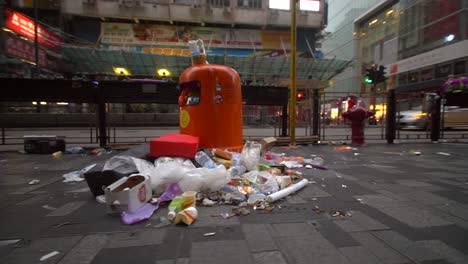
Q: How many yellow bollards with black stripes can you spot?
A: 0